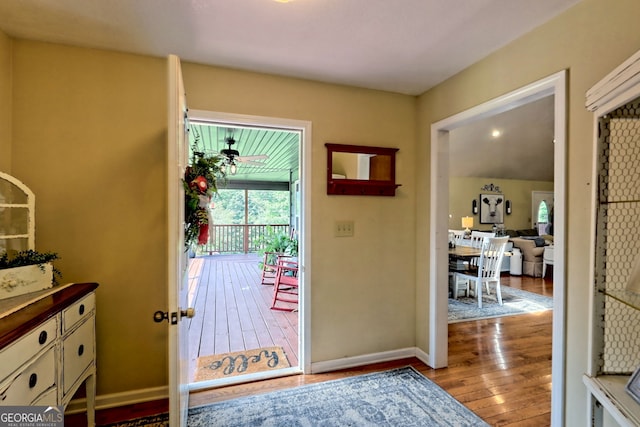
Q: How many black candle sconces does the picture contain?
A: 2